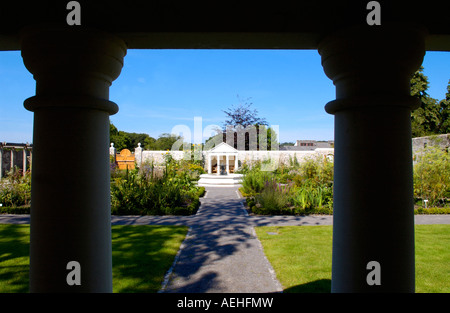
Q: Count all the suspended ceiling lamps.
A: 0